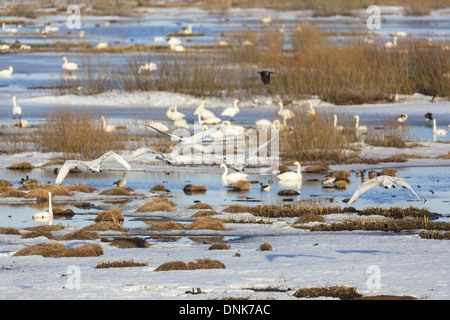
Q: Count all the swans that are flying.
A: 5